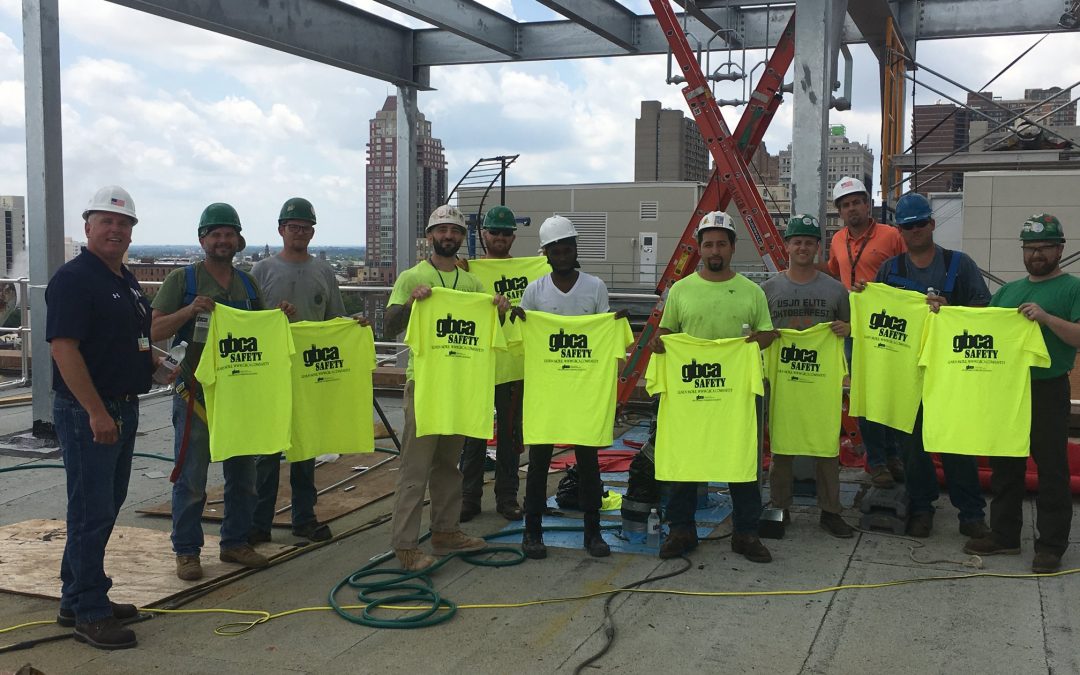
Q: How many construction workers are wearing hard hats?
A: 11